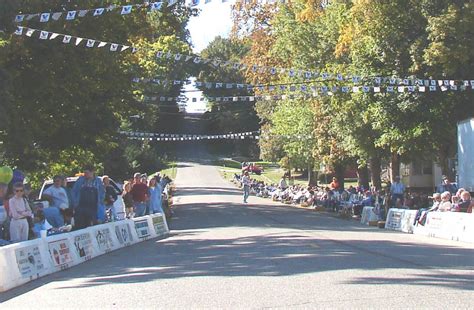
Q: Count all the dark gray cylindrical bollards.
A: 0